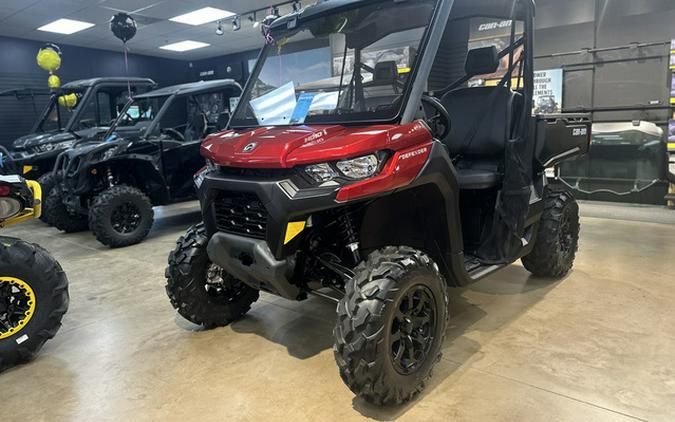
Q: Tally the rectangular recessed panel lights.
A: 3